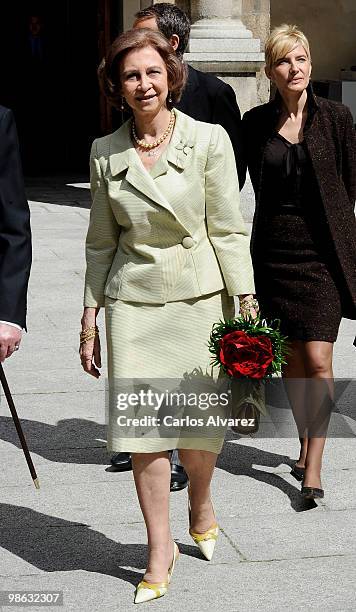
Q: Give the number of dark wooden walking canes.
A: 1